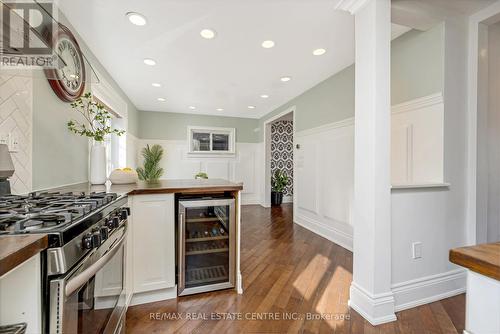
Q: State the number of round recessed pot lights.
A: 12